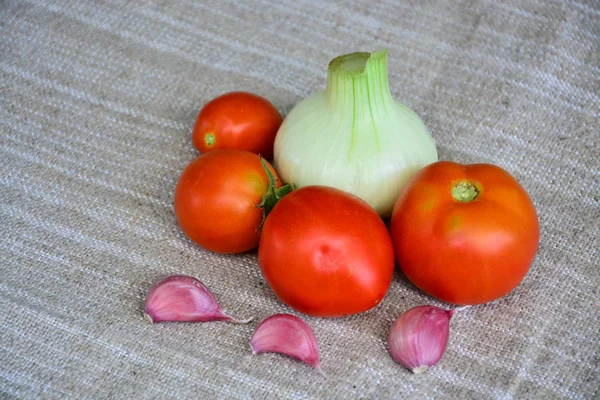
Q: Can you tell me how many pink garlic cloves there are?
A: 3